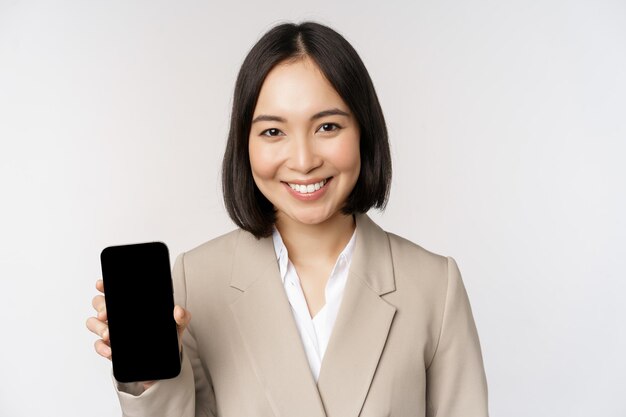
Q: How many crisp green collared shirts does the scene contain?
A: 0